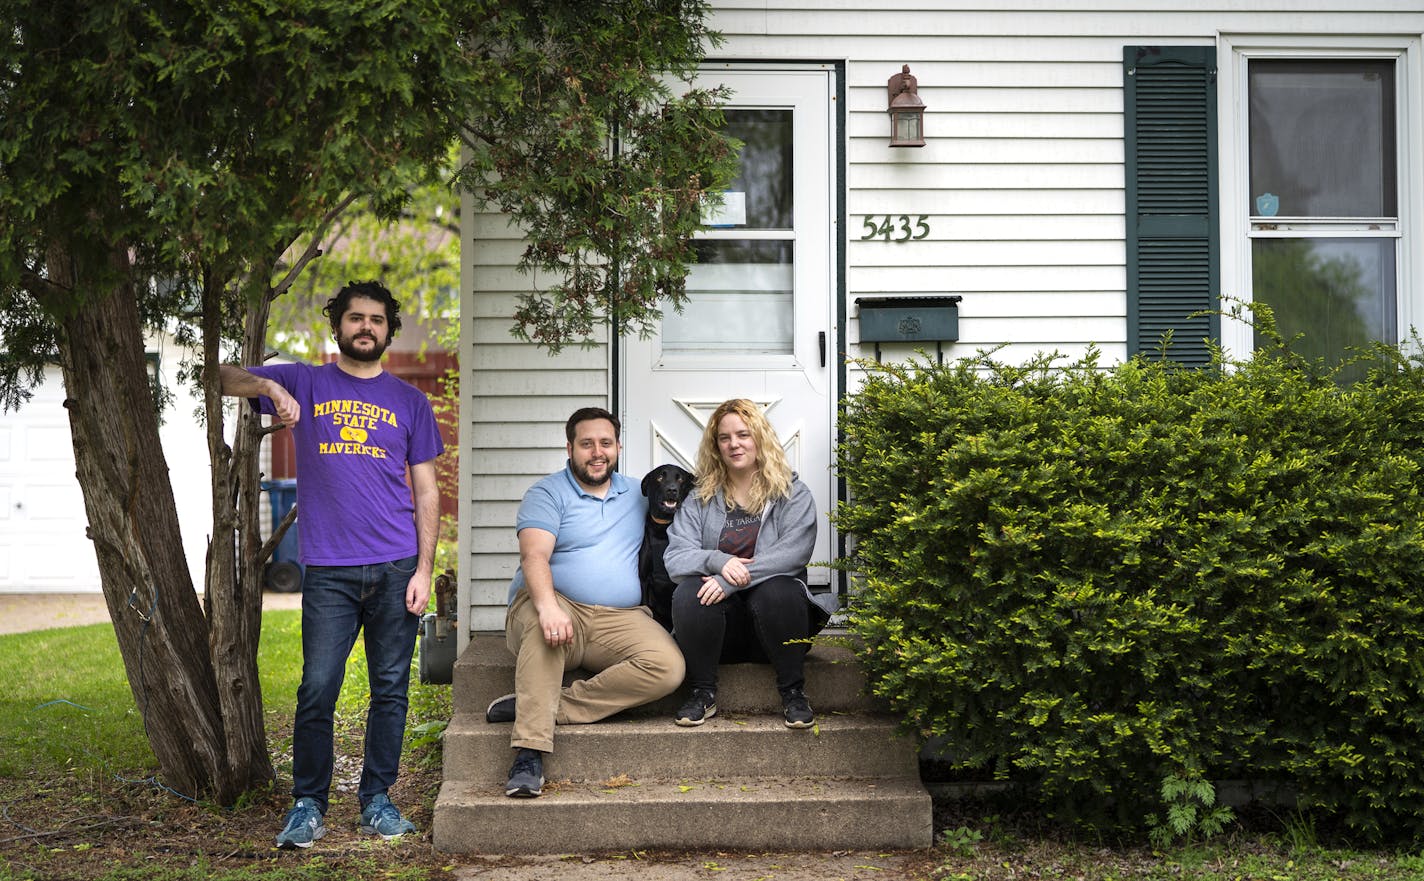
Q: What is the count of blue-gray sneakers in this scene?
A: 2